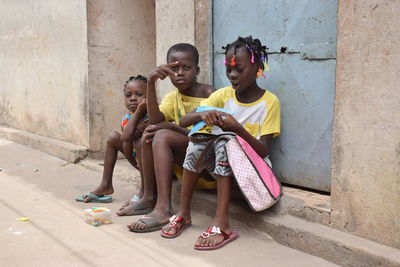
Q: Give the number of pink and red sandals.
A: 2